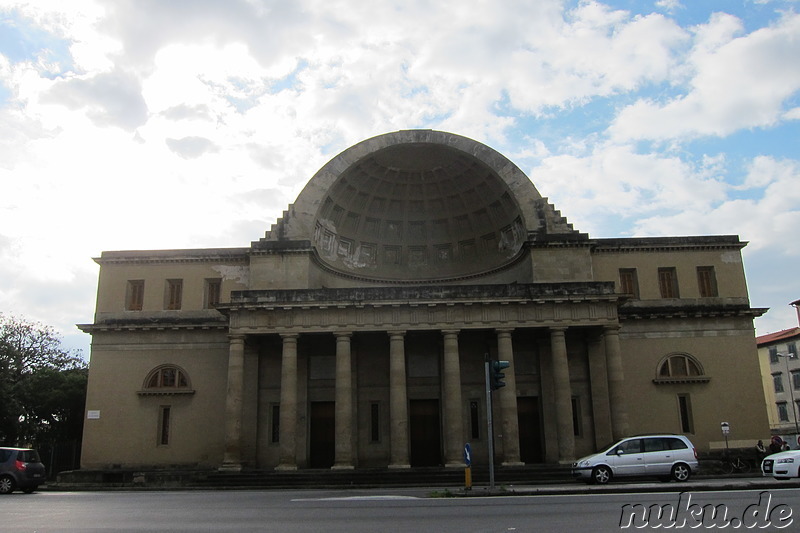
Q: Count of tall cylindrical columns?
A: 8